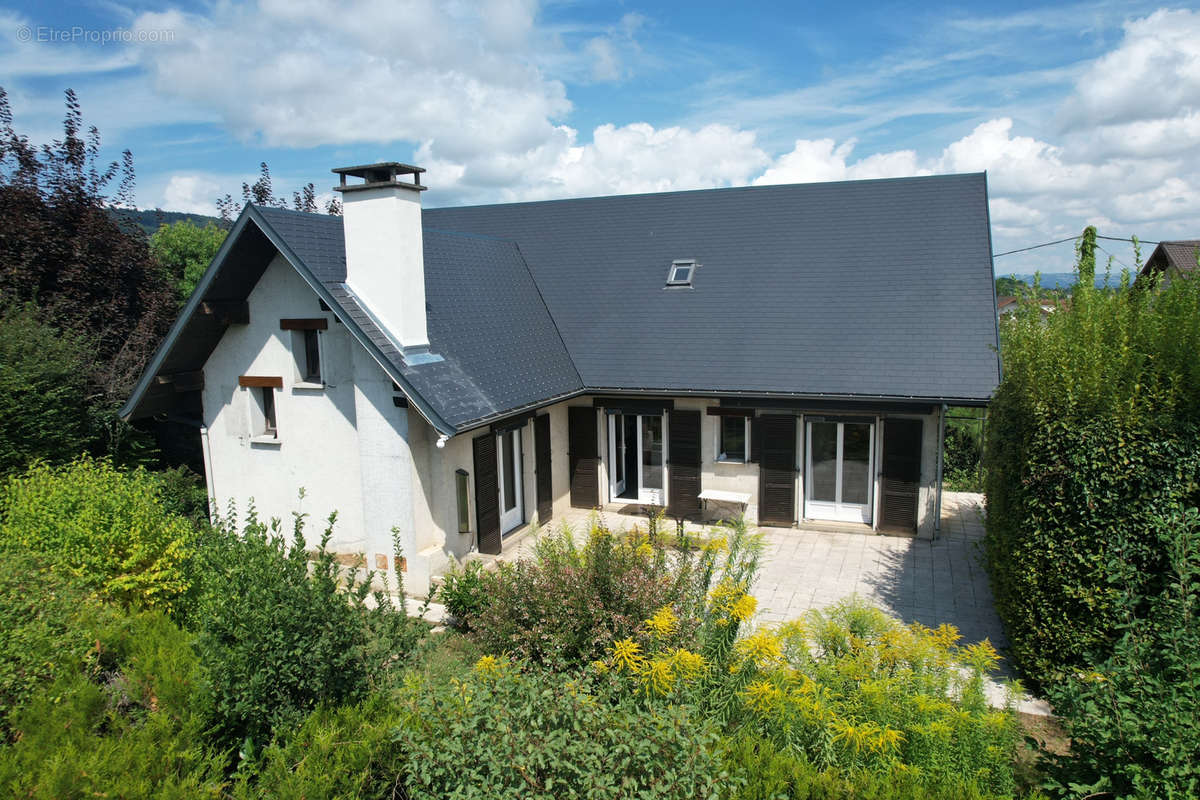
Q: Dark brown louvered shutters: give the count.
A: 6